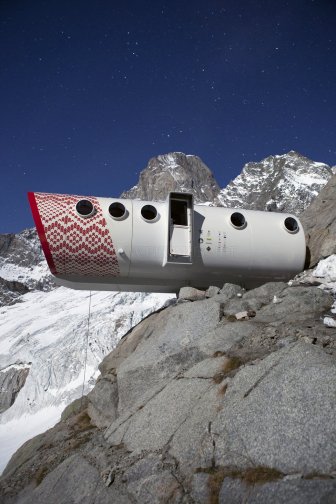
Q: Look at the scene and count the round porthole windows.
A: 5